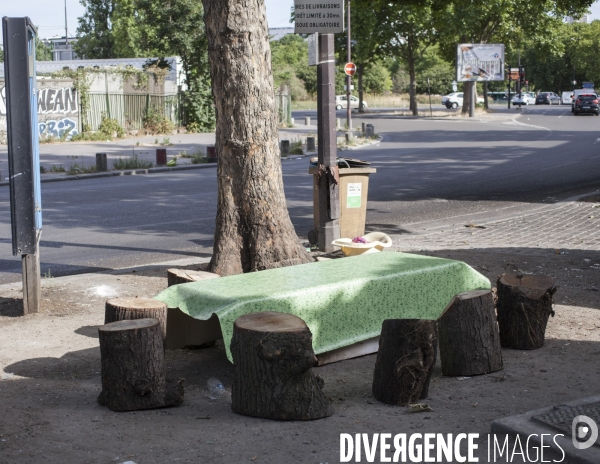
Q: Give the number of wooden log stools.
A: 7